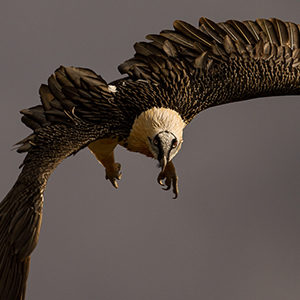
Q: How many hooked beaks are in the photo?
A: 1